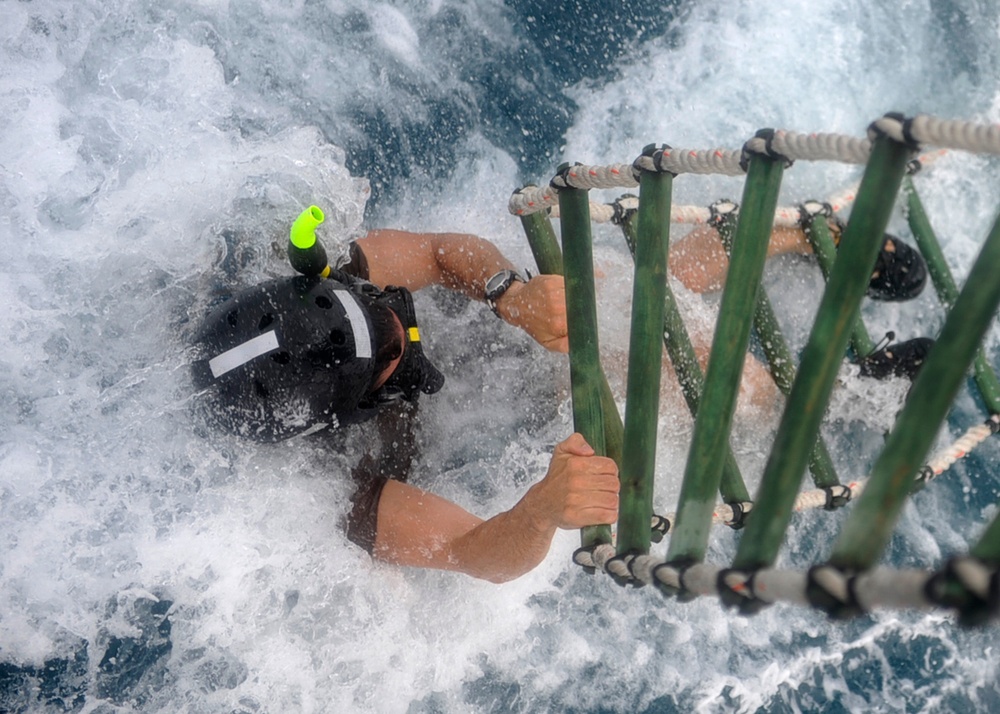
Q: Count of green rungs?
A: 11